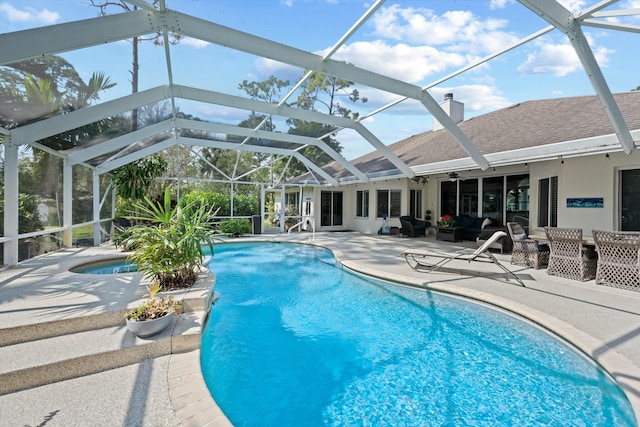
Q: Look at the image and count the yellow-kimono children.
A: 0